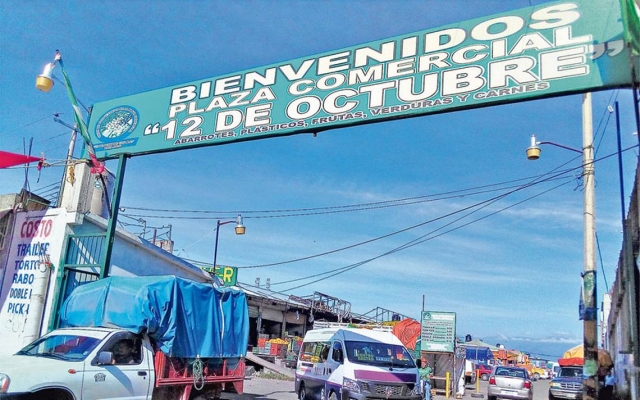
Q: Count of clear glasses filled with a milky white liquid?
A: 0